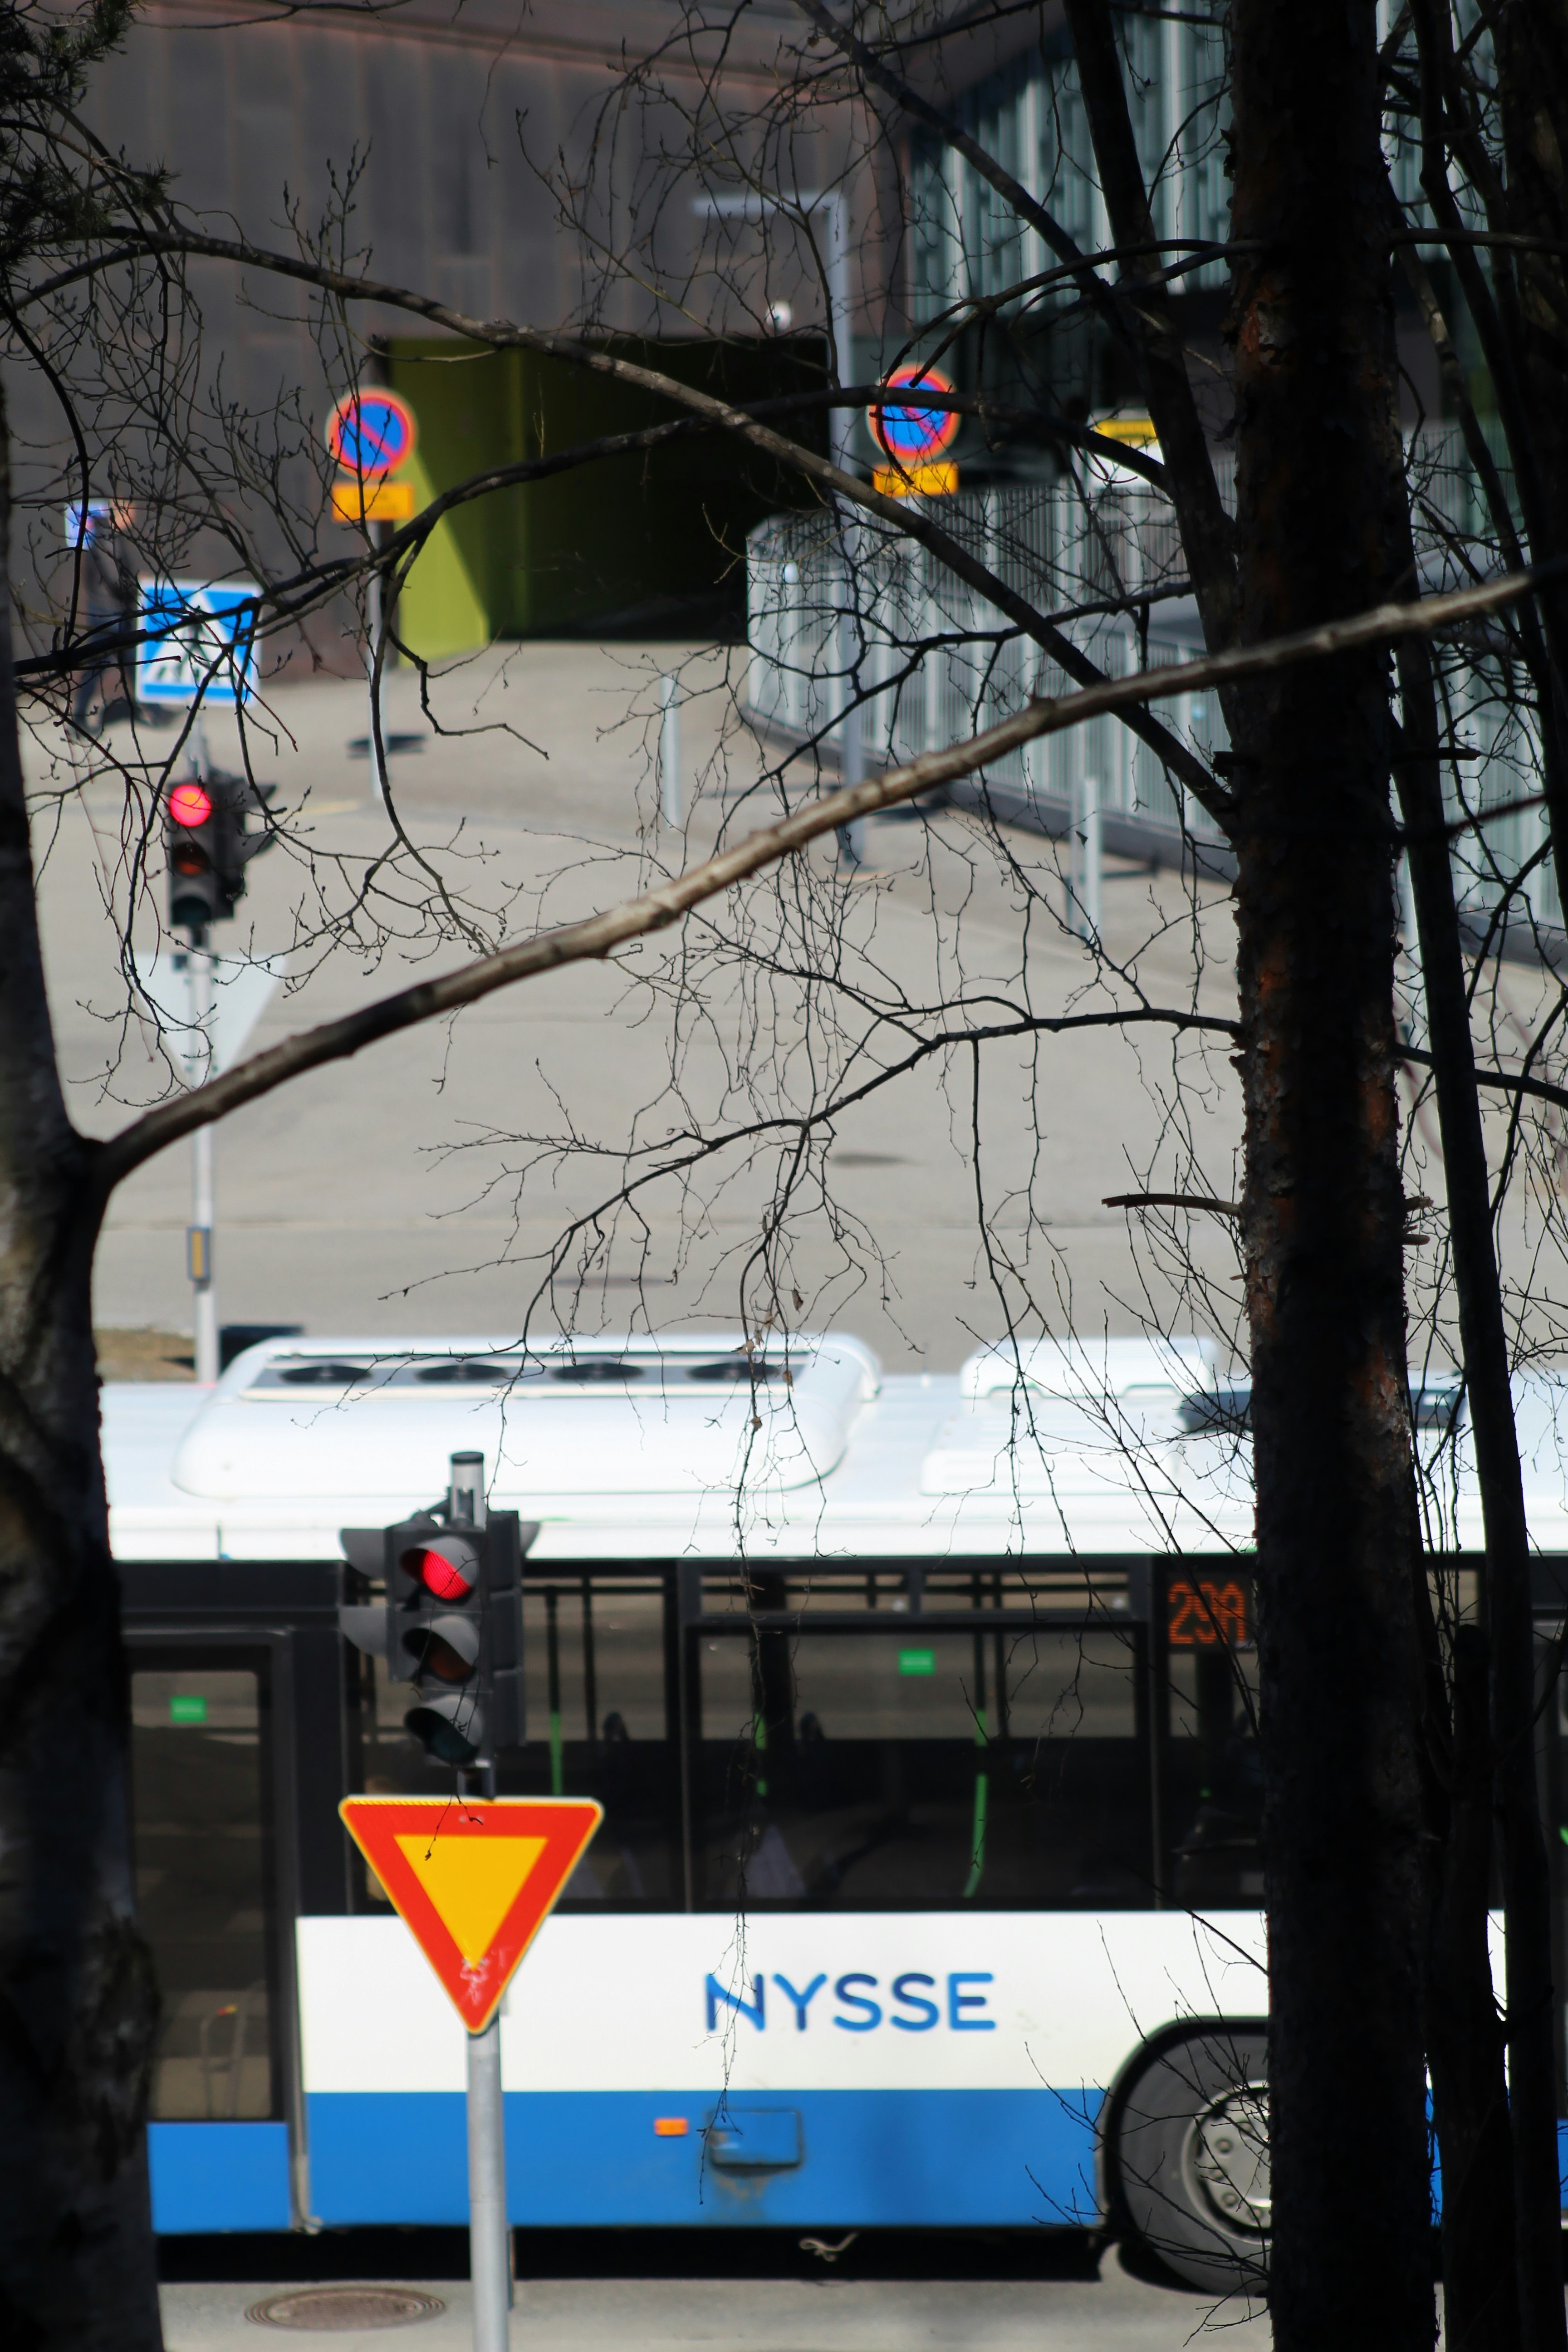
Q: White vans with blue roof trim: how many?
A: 0